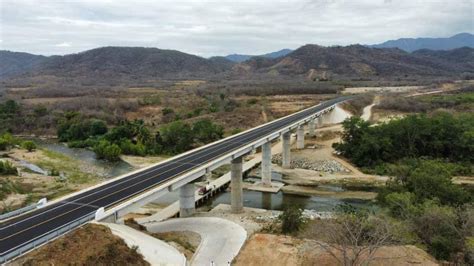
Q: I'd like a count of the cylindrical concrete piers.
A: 7